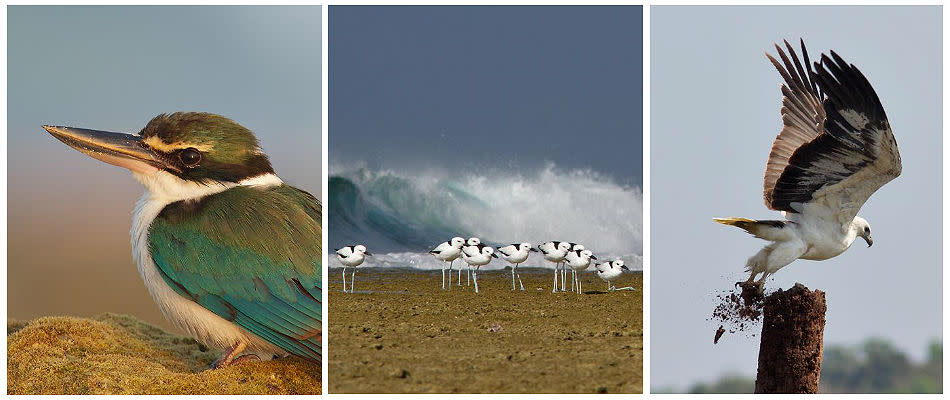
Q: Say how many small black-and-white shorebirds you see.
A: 9